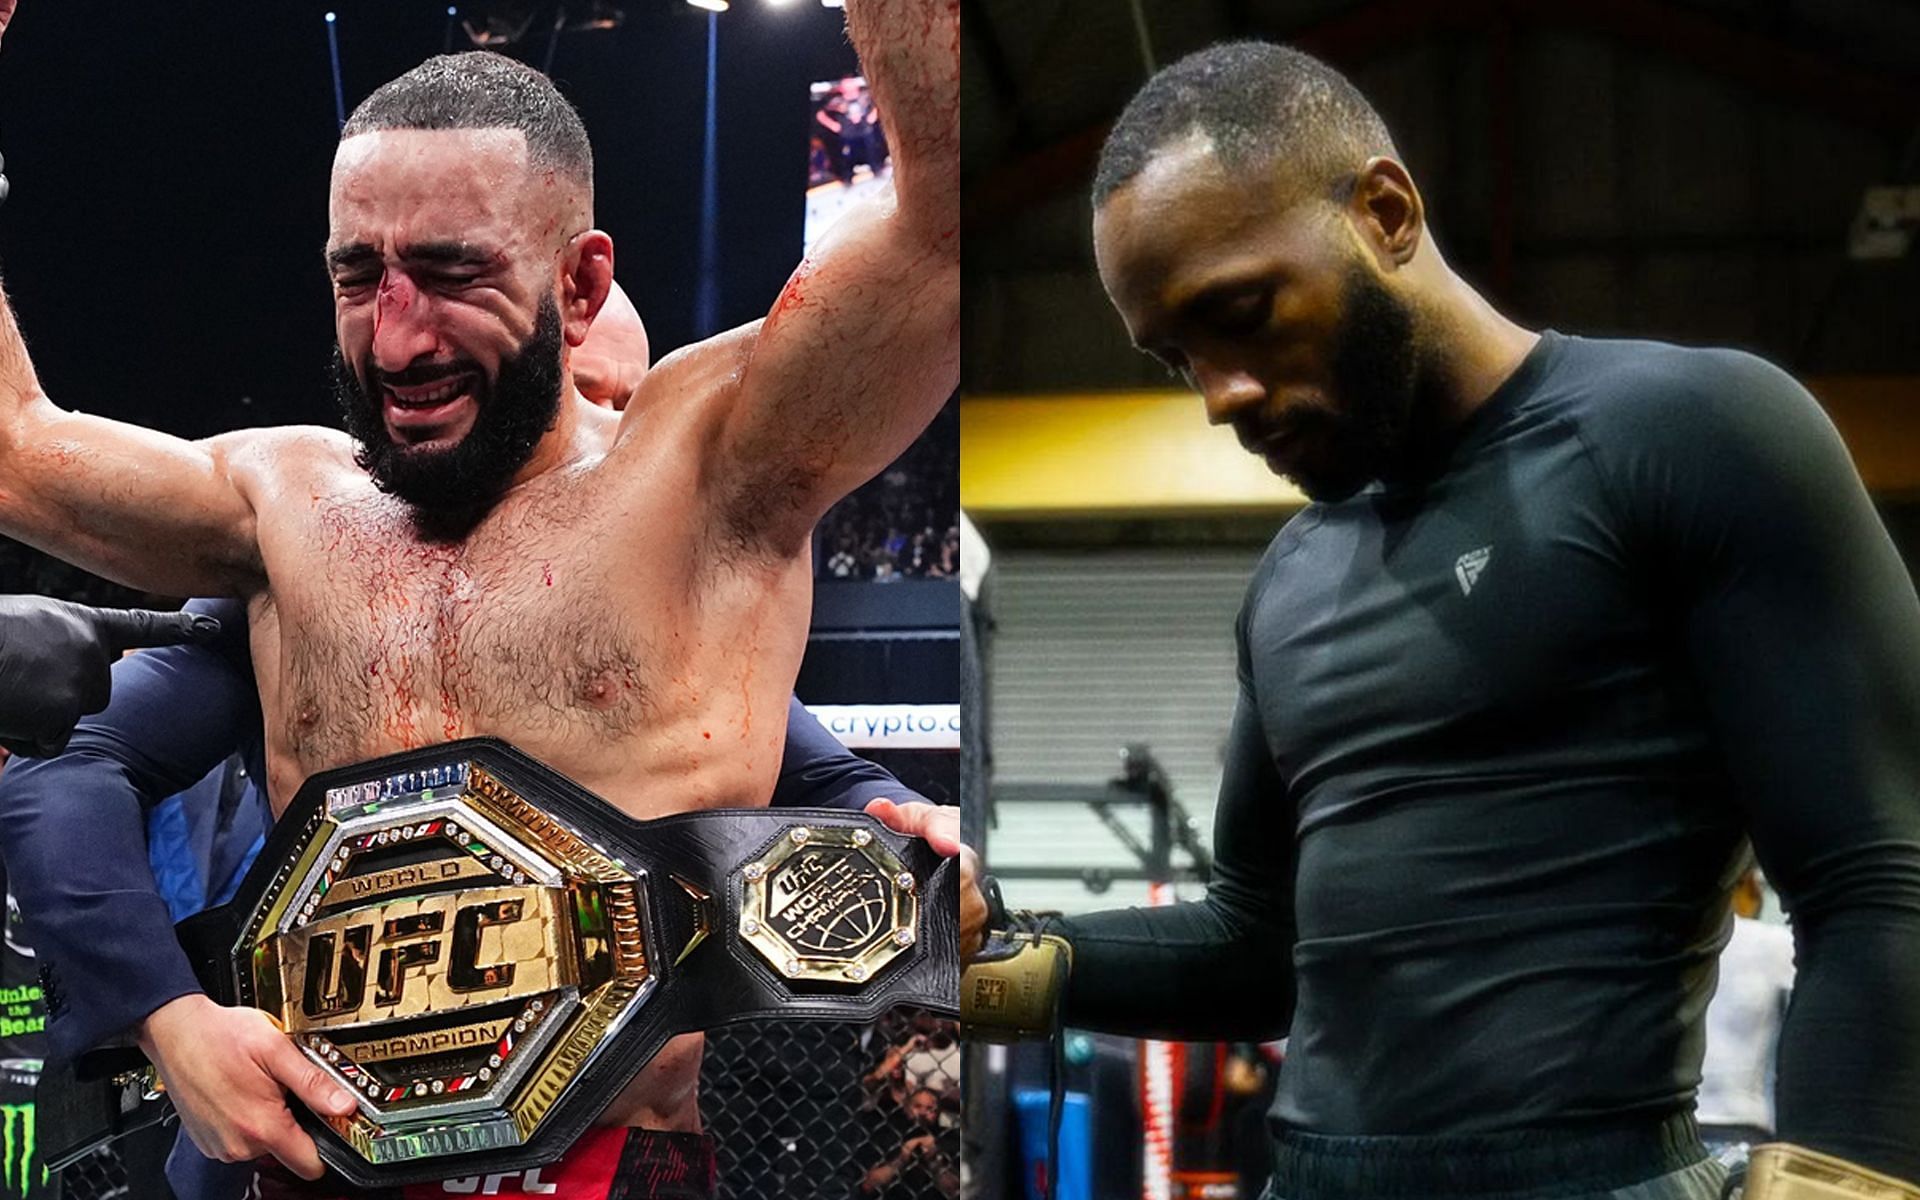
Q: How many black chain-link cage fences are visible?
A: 1